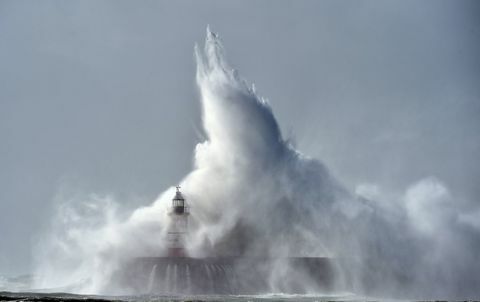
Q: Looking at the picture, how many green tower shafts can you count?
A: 0